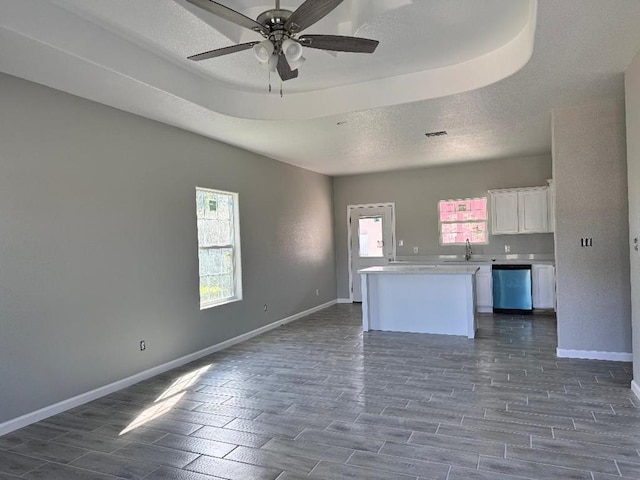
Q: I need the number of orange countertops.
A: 0